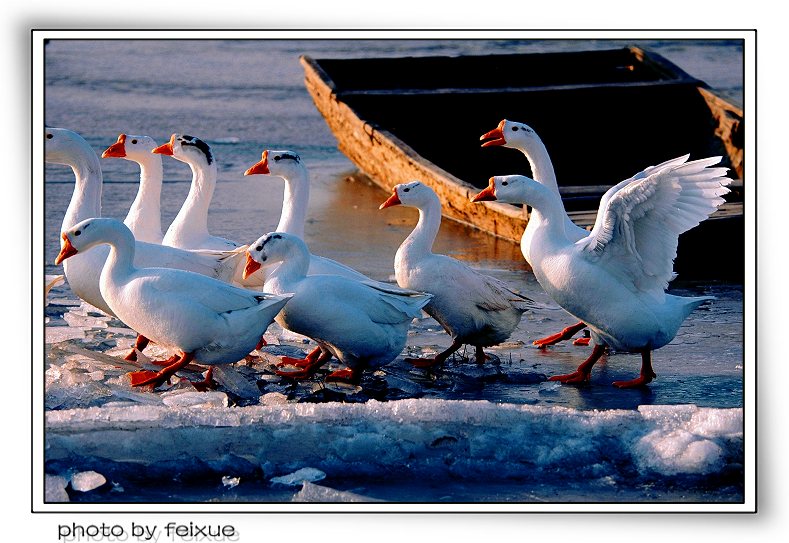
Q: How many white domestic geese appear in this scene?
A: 9